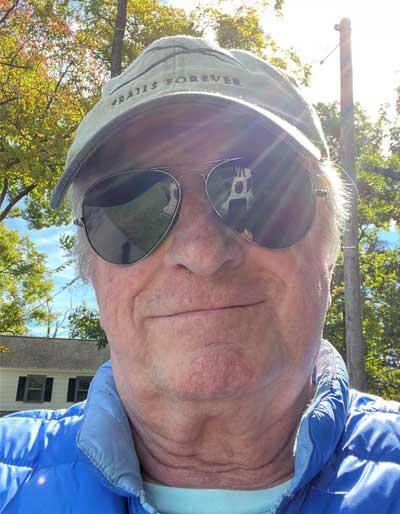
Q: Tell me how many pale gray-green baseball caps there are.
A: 1